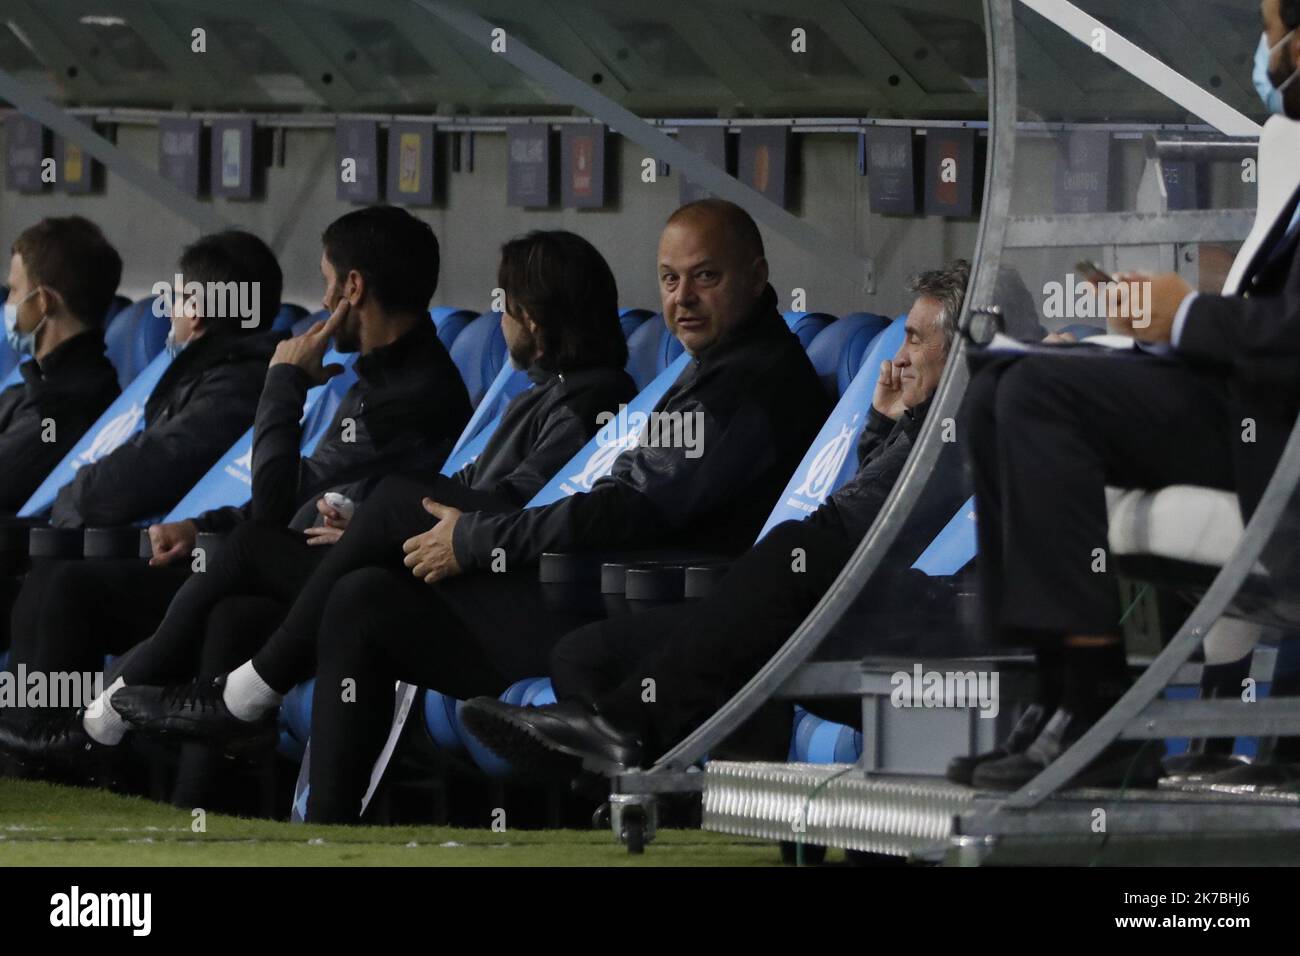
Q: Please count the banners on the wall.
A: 14